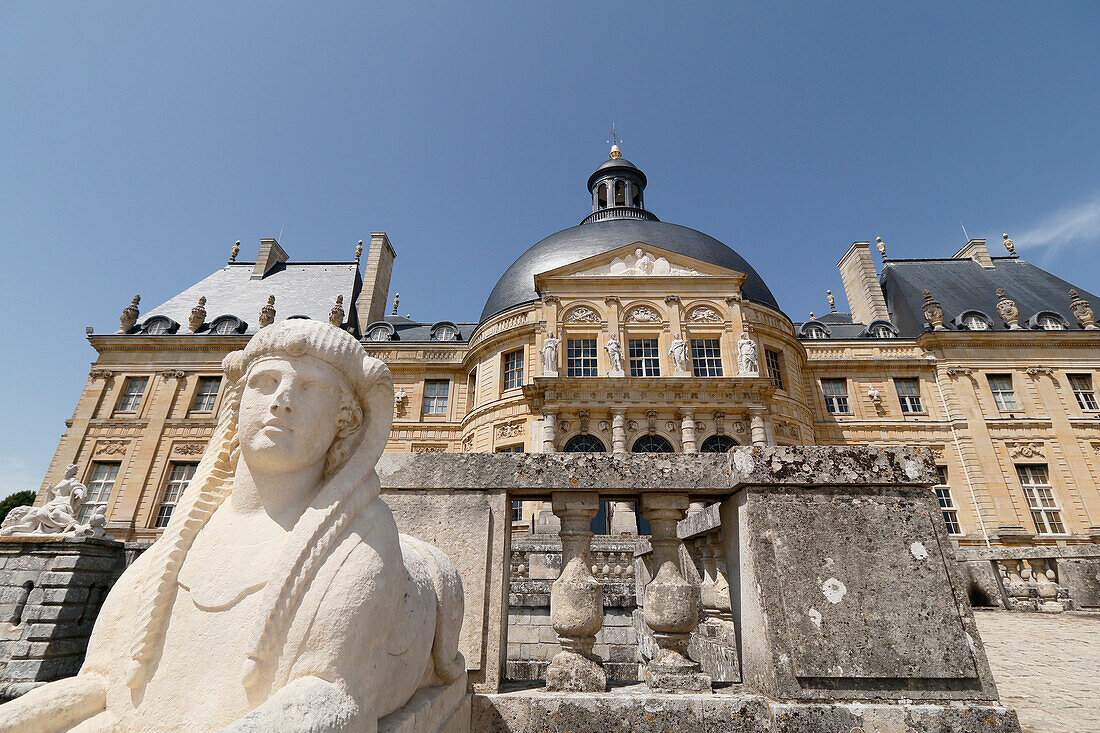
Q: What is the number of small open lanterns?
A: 1